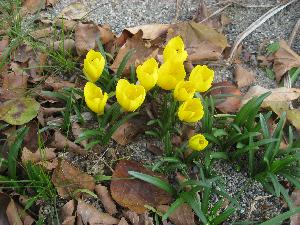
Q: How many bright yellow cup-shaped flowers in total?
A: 10